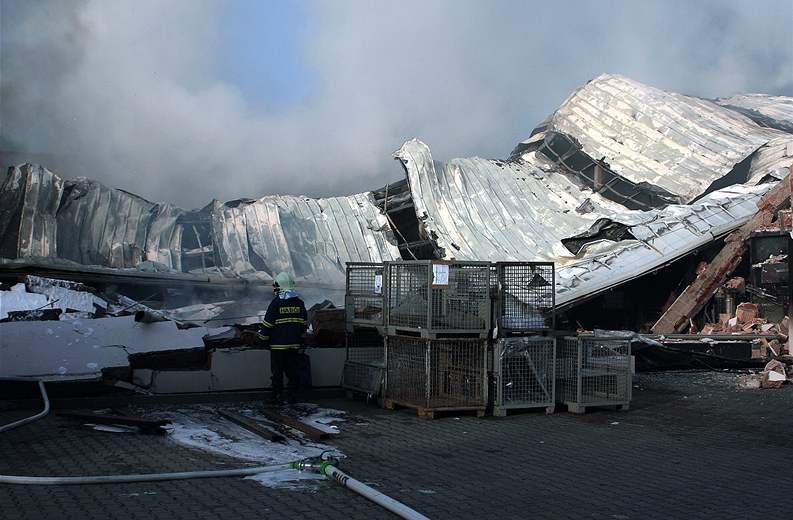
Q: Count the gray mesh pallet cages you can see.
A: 7